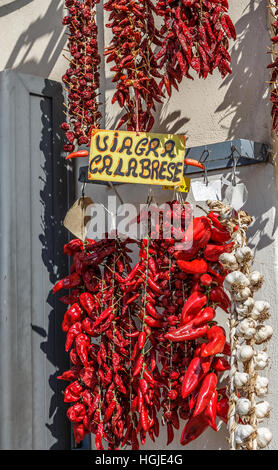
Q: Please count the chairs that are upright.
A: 0